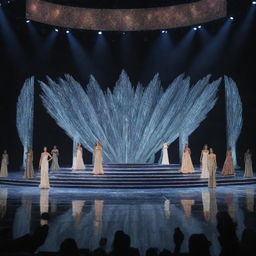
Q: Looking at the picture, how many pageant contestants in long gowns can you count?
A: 12